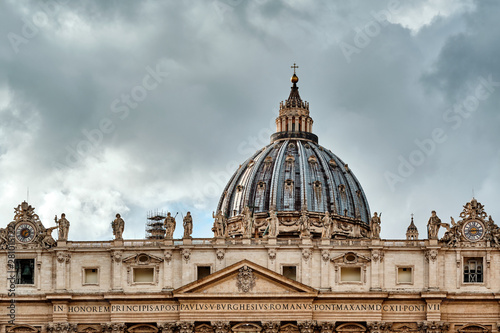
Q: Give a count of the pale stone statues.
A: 11